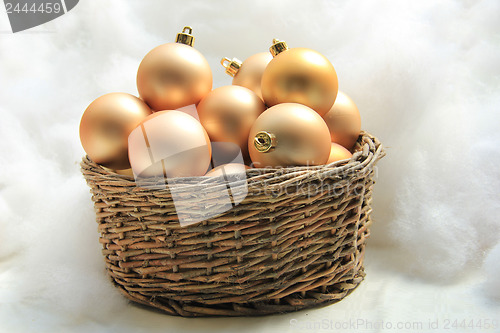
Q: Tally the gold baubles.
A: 10